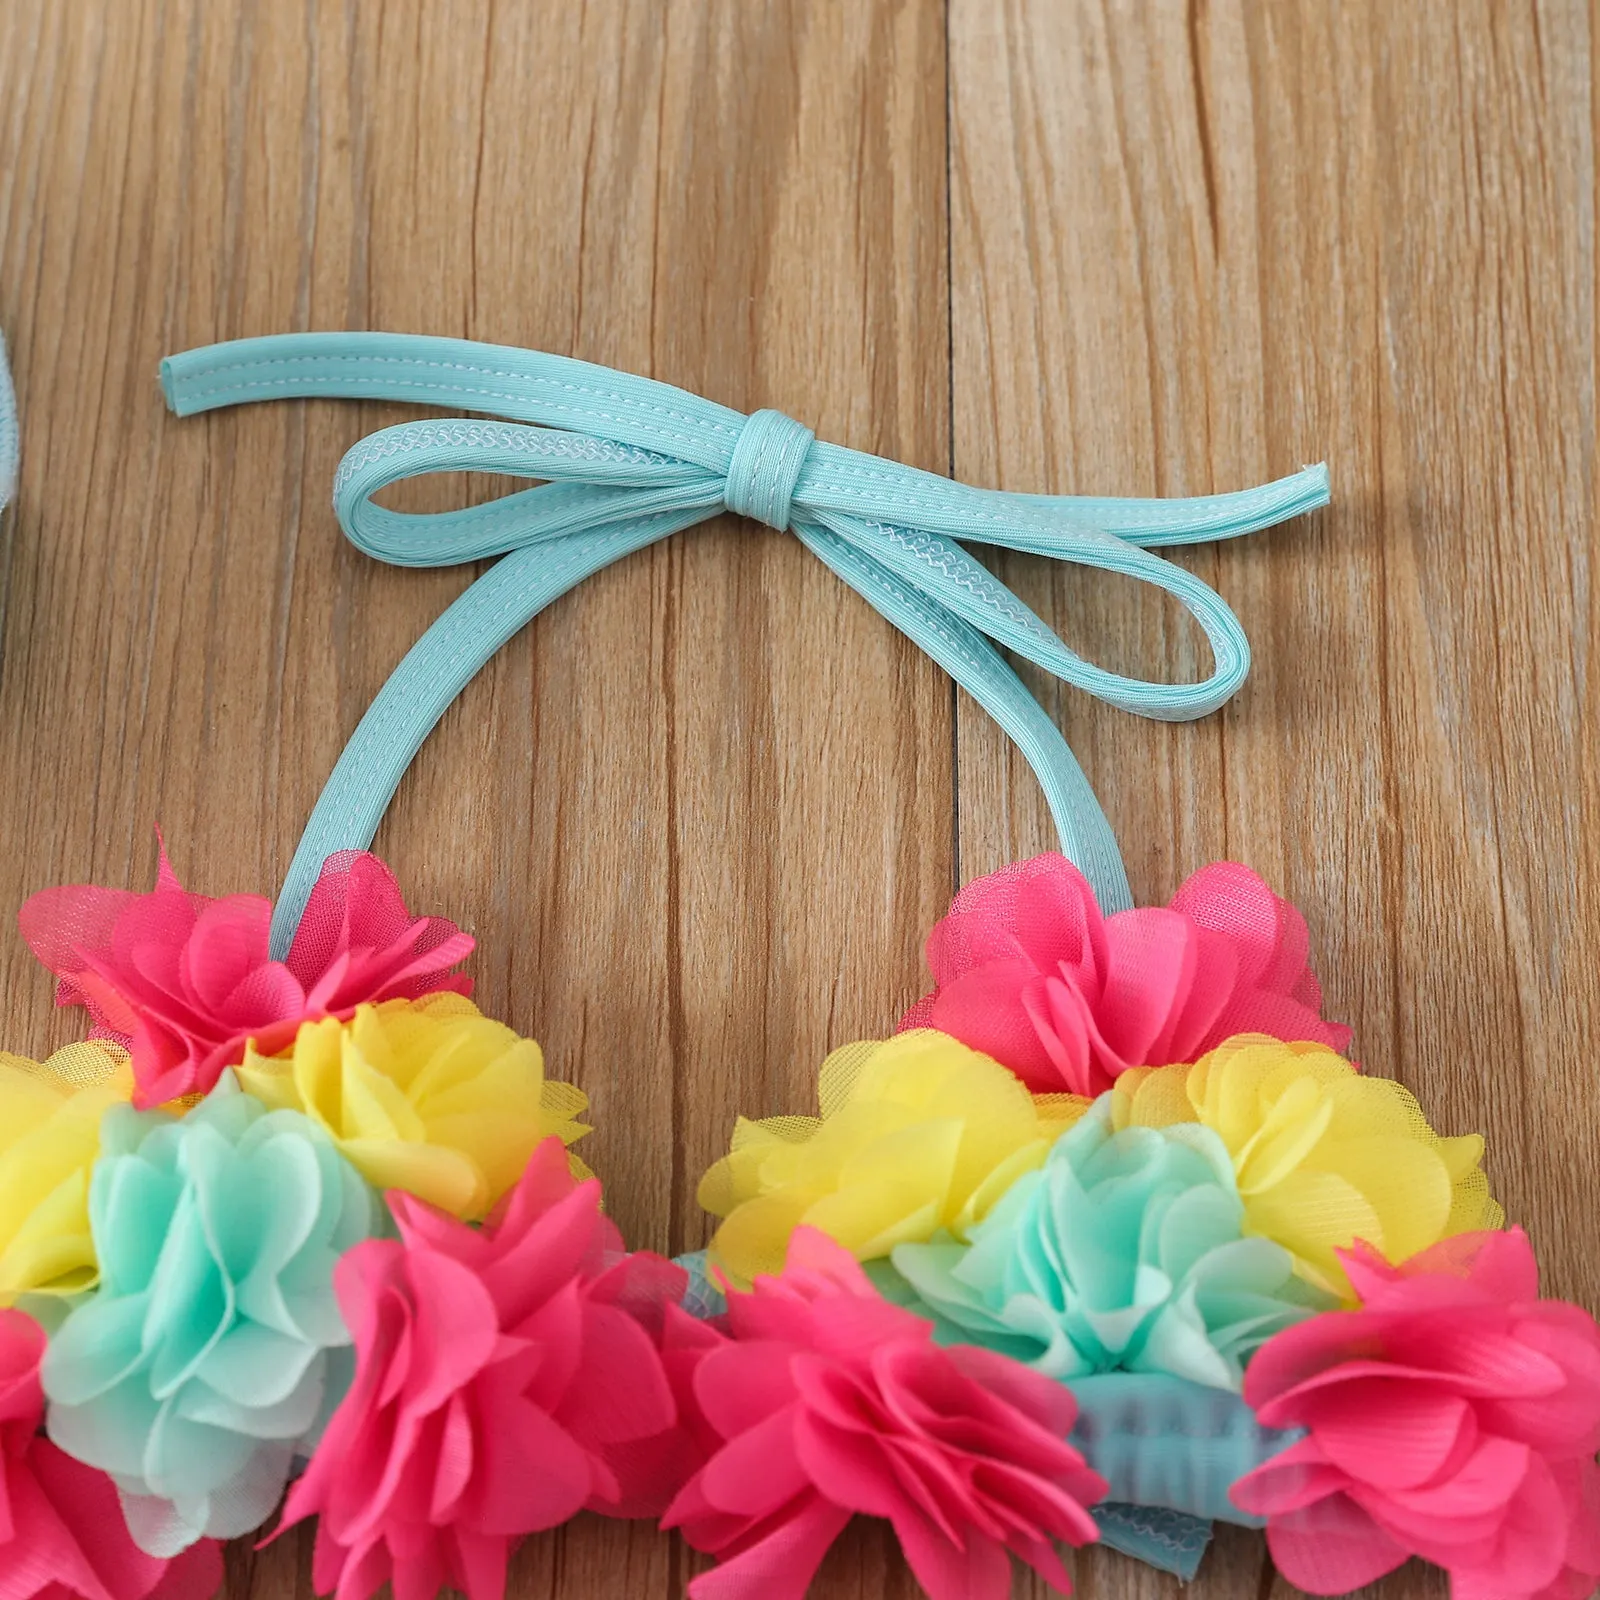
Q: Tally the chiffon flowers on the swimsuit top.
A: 12